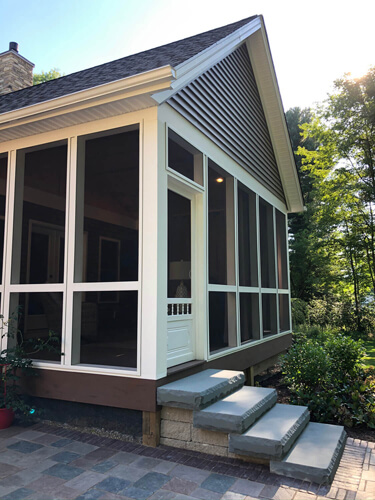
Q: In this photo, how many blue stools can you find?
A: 0